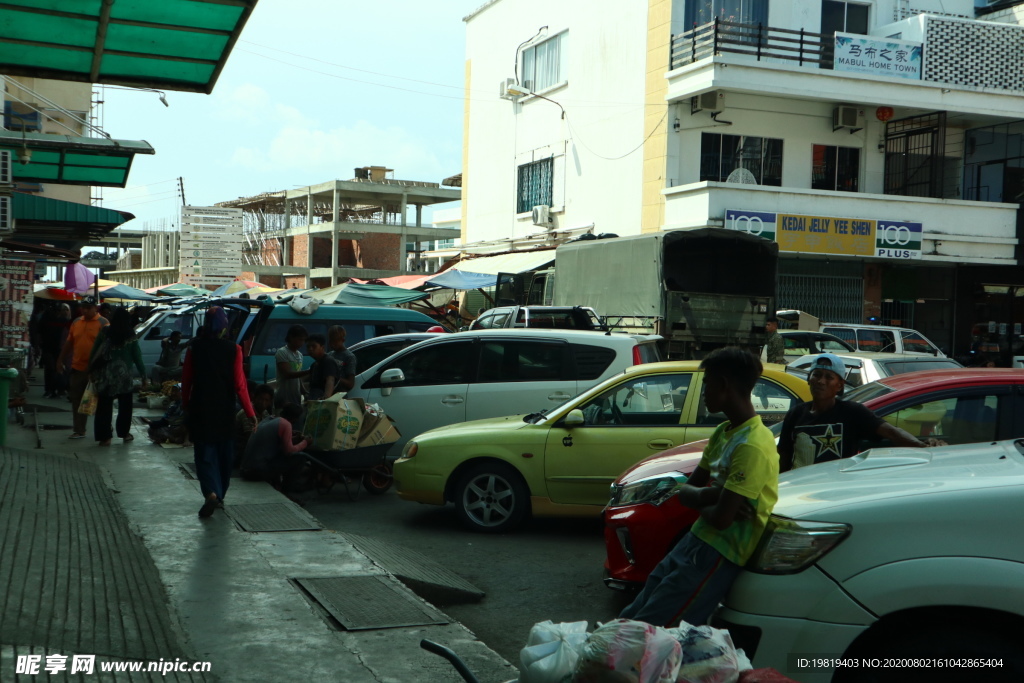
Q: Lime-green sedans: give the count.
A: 1